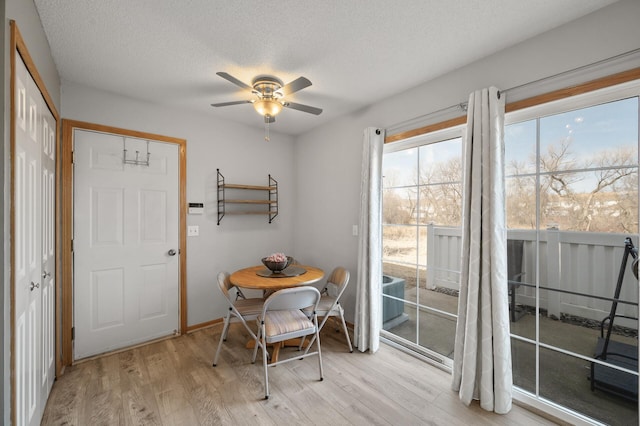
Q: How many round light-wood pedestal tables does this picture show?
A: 1